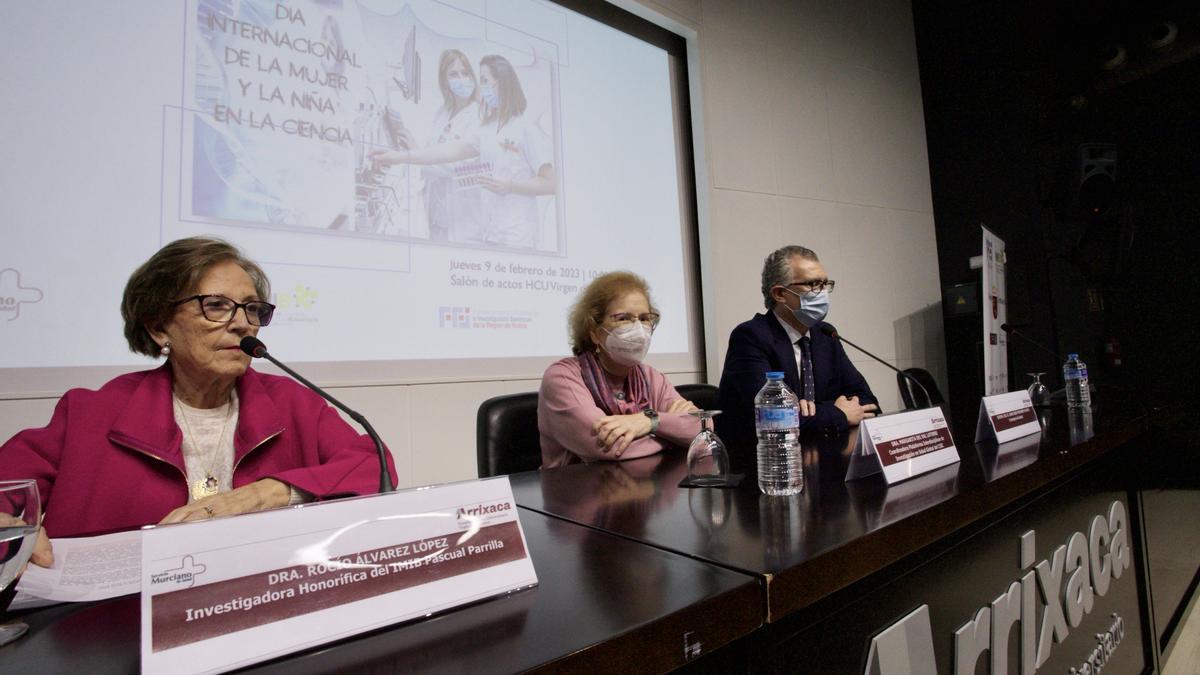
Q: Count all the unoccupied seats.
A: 1